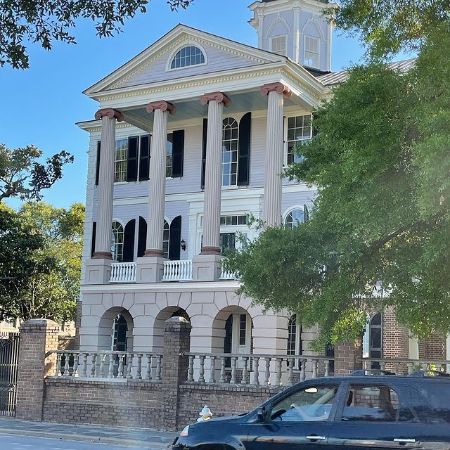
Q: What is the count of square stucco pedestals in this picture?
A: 3